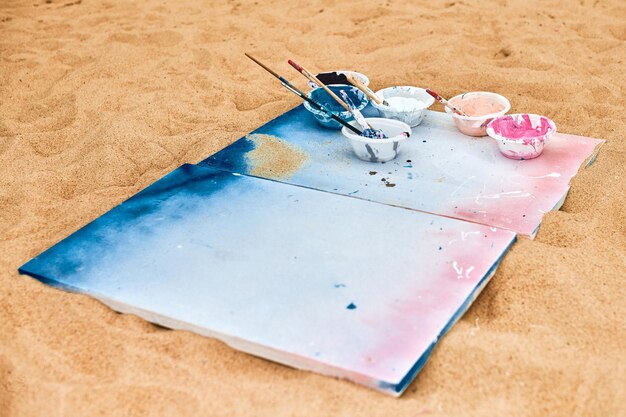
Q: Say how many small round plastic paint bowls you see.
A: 6